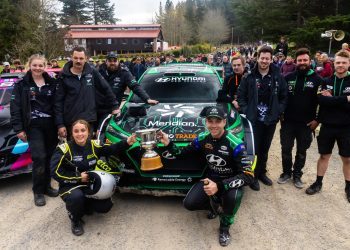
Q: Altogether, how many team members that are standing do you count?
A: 7